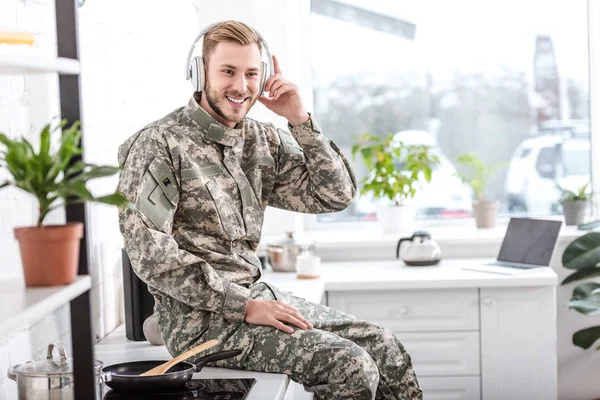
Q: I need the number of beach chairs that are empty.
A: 0